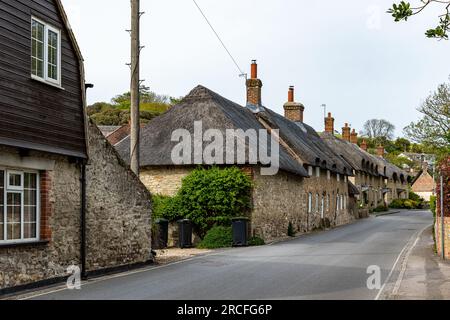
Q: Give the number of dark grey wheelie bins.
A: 3